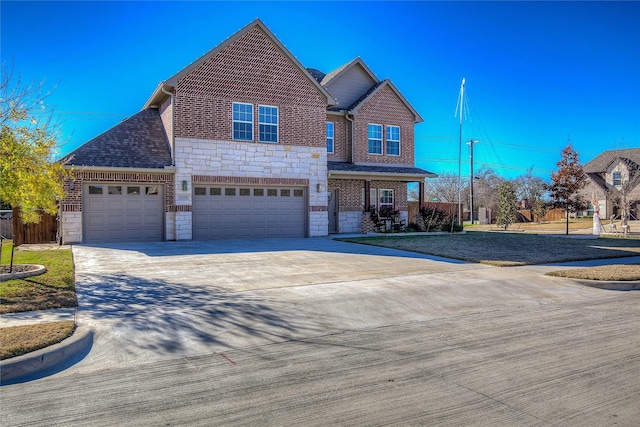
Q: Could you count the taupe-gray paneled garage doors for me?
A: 2